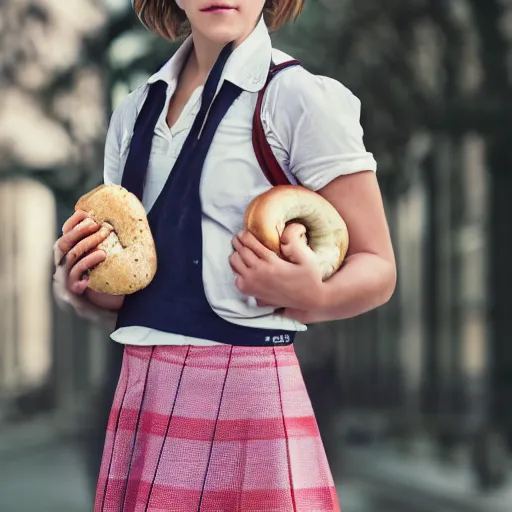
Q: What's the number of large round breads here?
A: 2